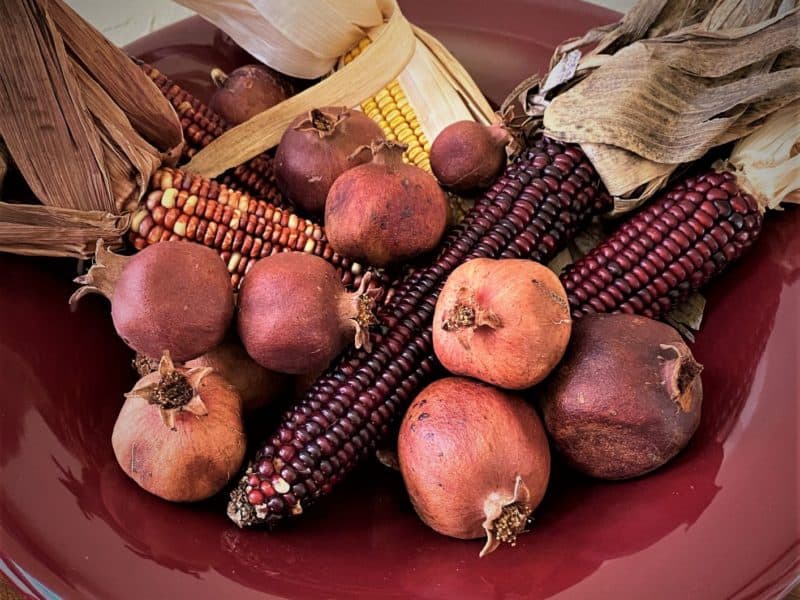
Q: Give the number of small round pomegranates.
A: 11